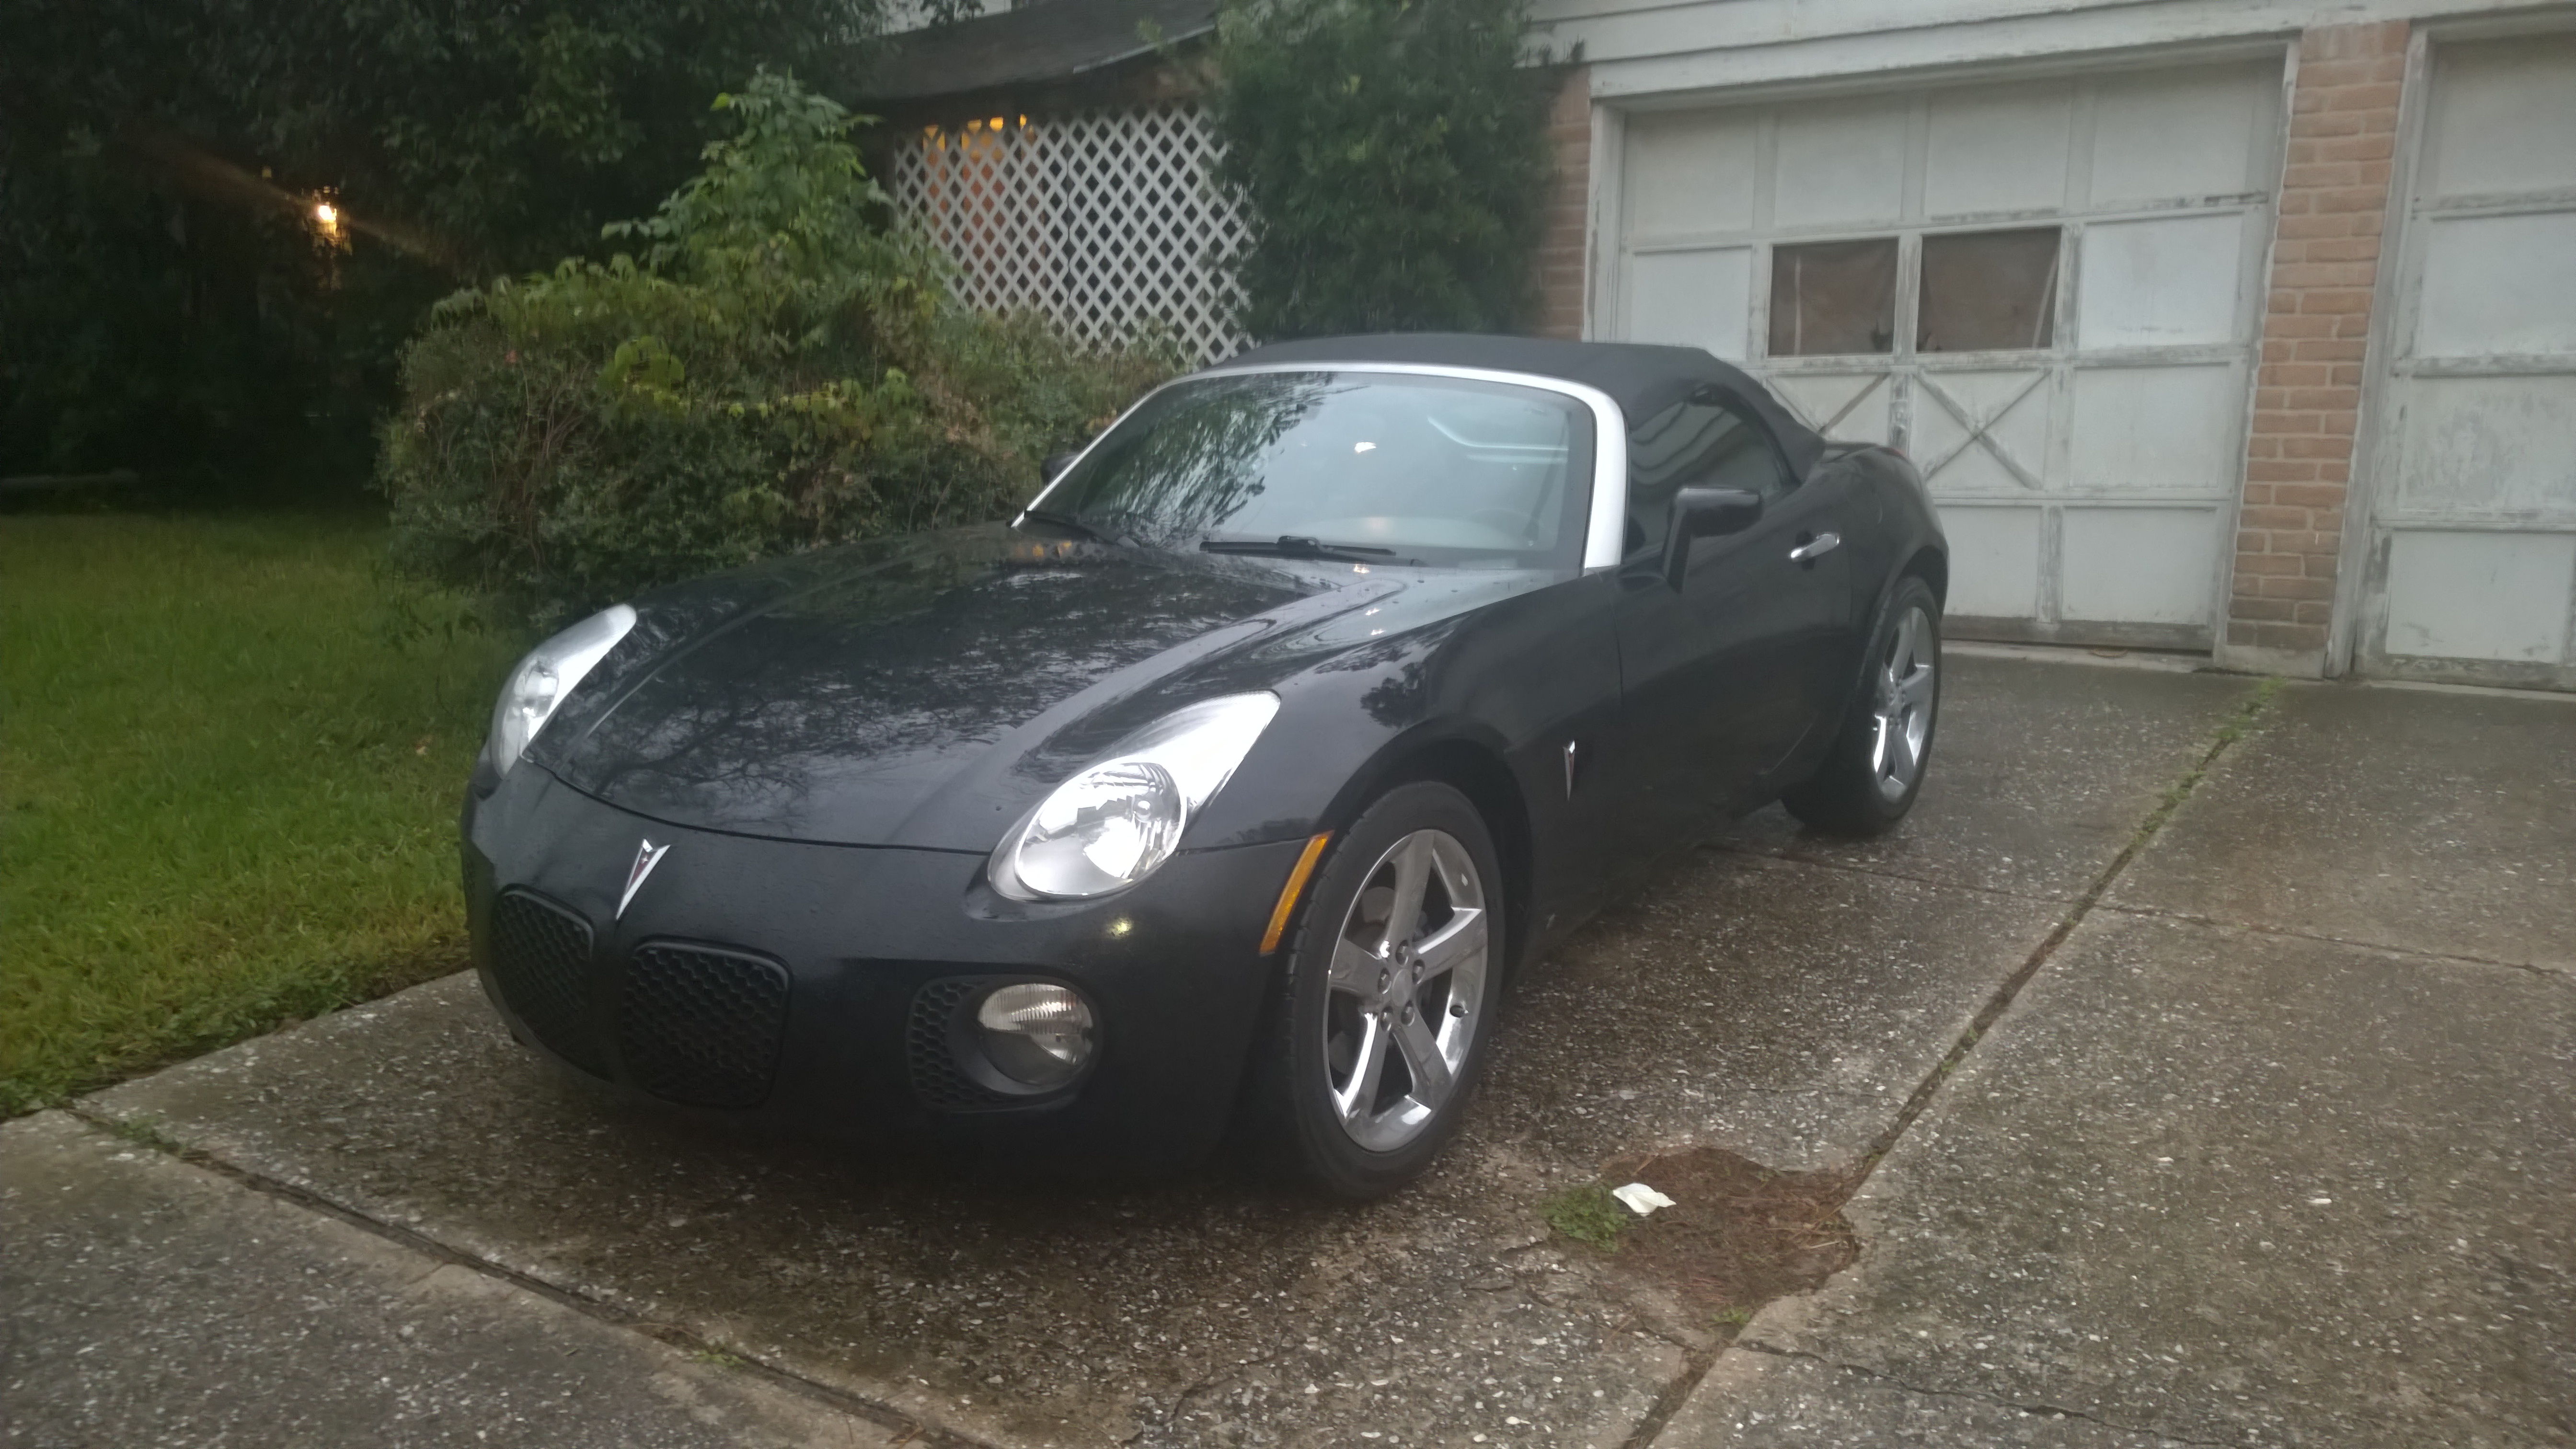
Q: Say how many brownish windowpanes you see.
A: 2